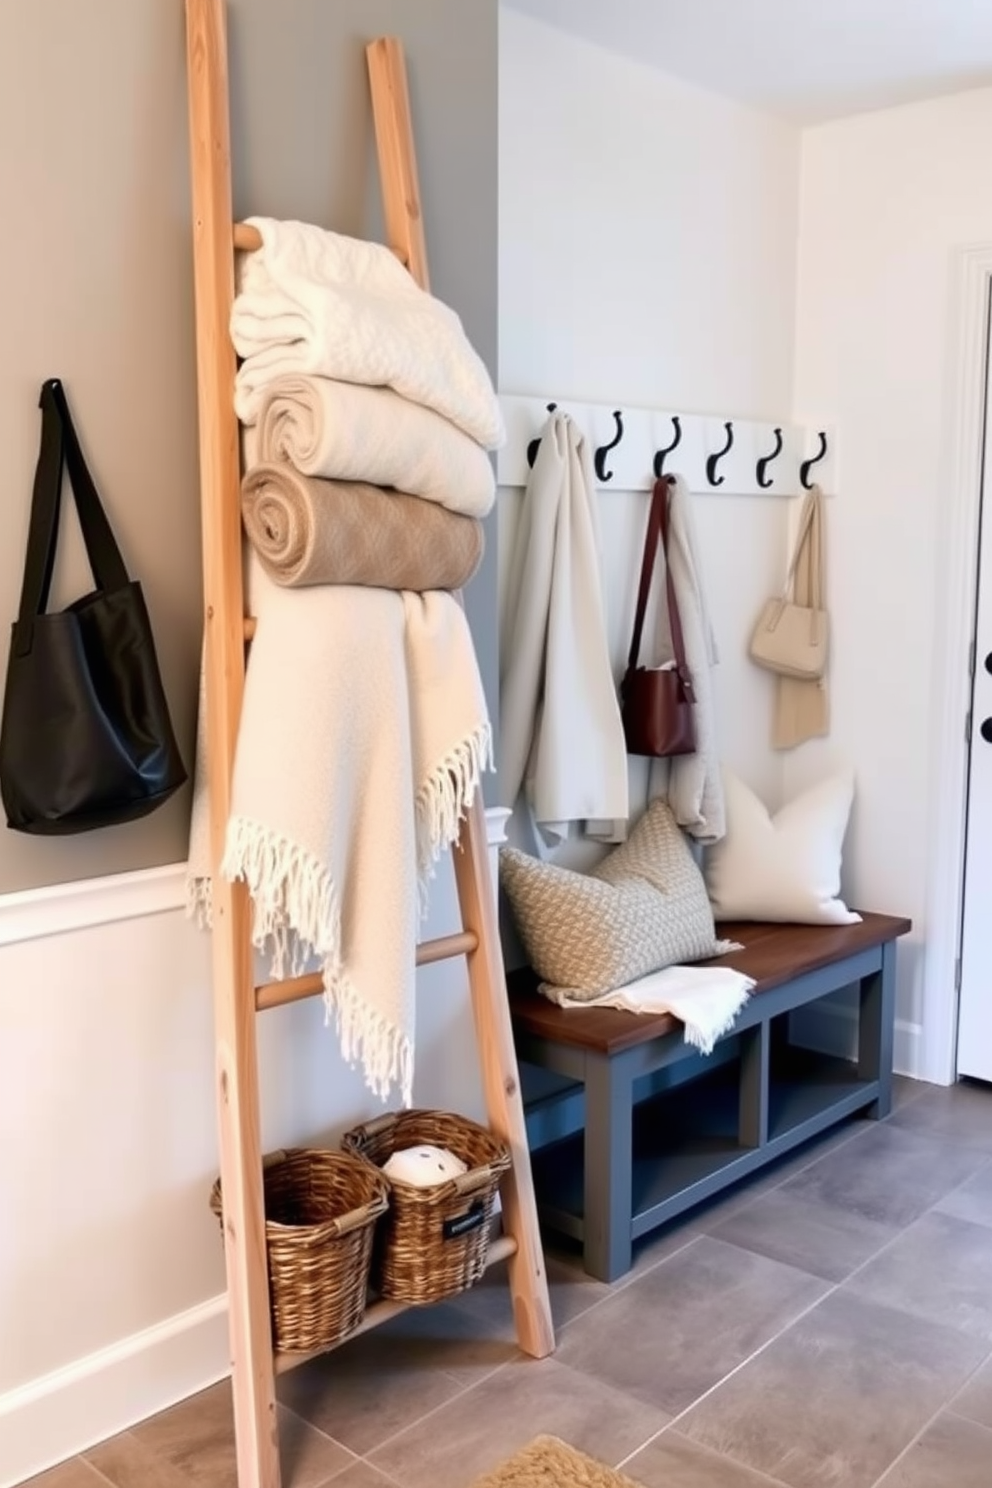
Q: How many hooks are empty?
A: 3